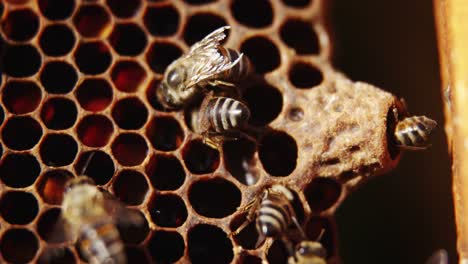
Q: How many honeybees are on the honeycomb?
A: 6